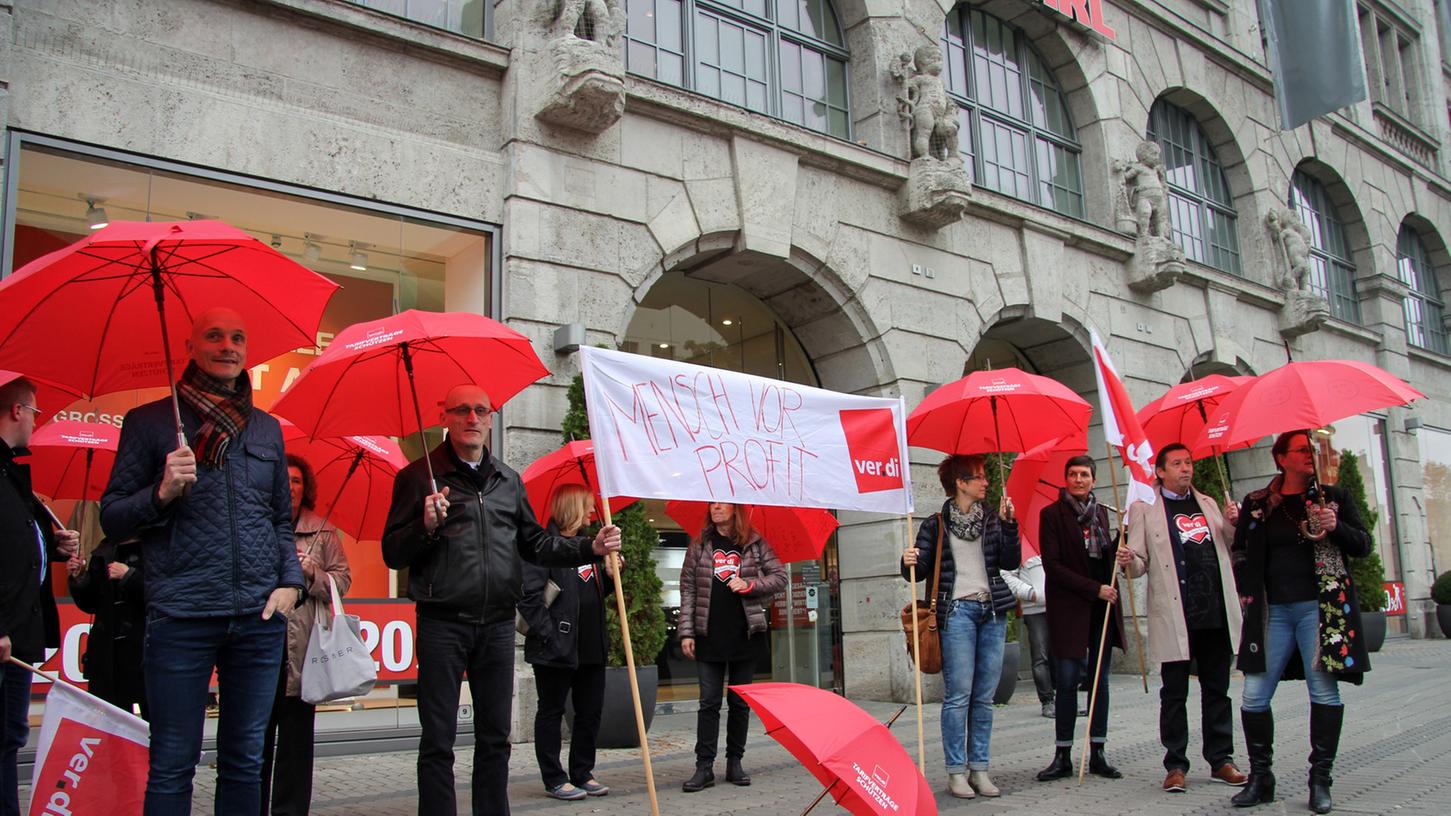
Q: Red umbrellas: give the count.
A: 12